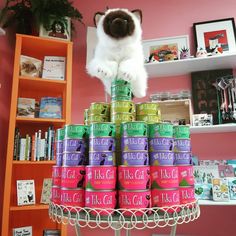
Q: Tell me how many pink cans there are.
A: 12